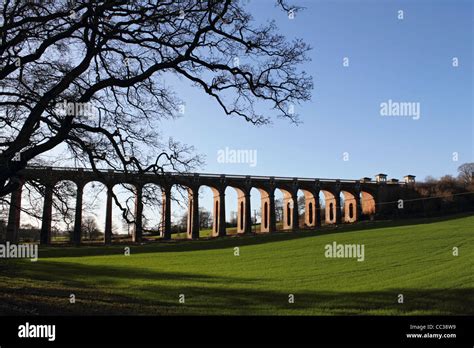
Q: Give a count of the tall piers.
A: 14